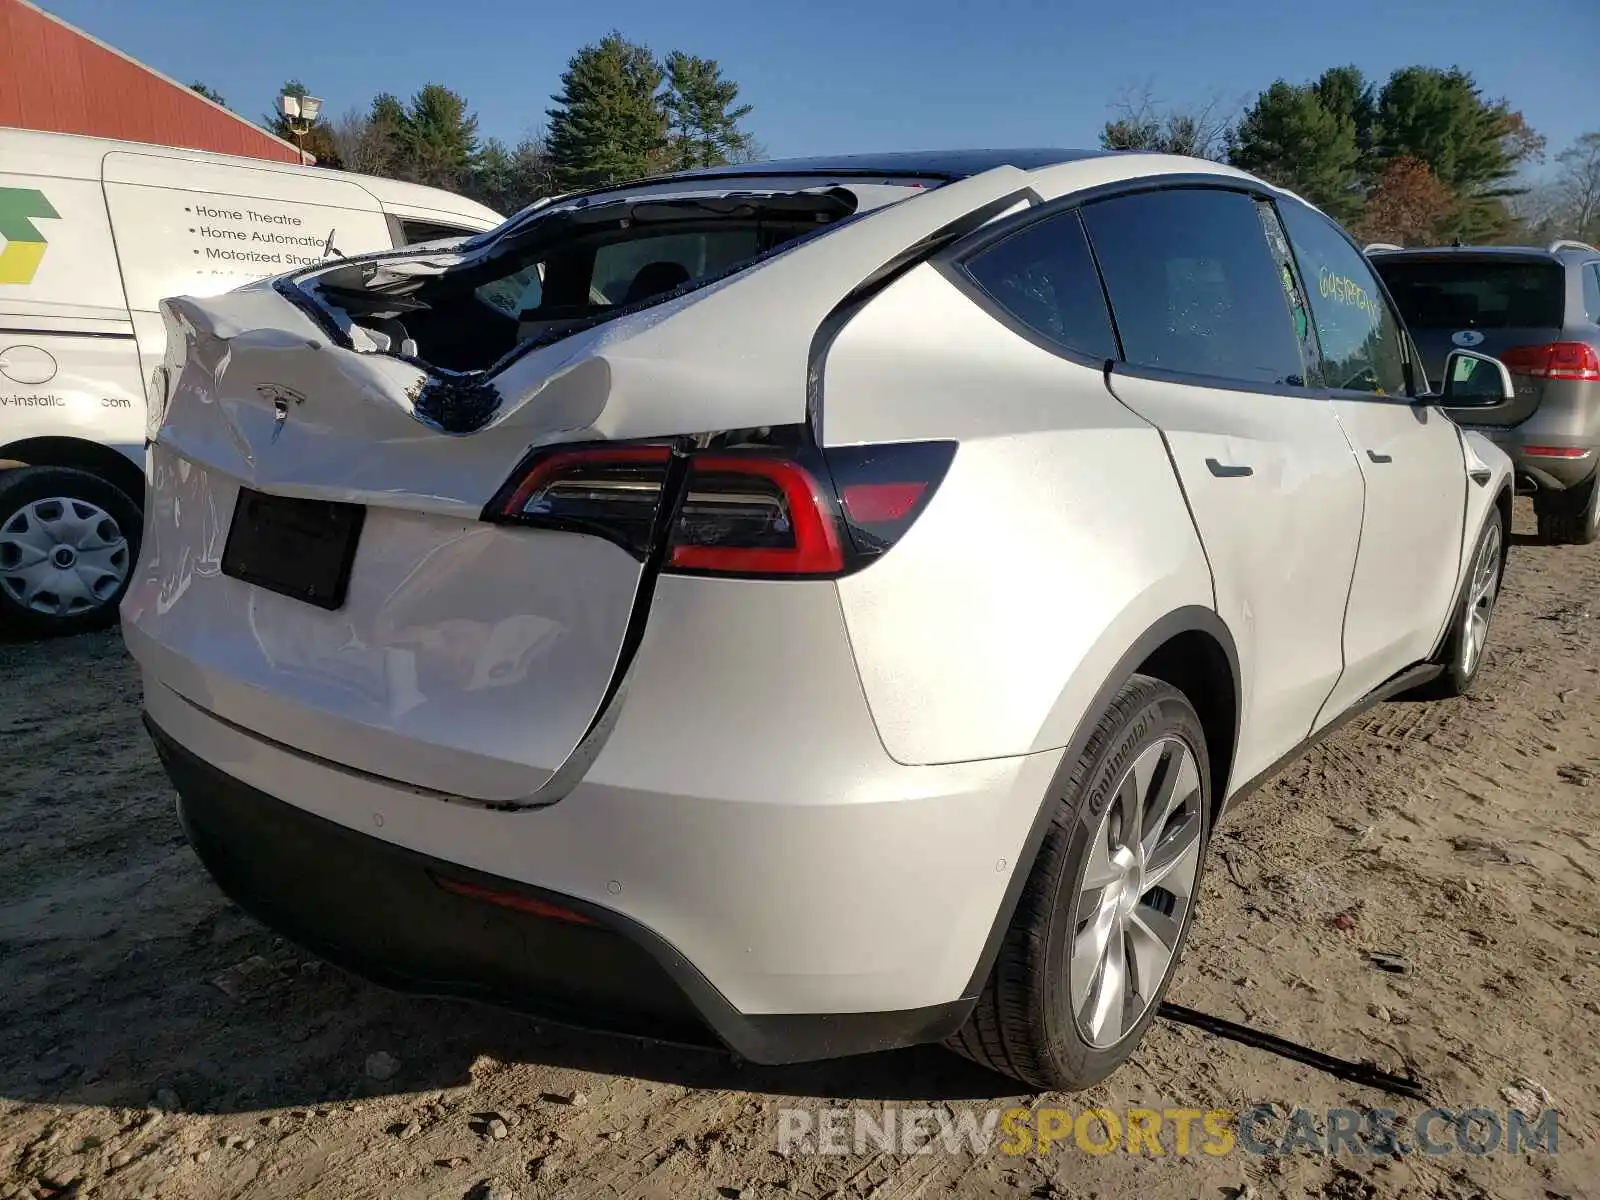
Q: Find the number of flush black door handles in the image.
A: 2